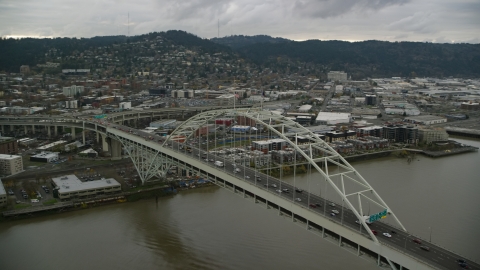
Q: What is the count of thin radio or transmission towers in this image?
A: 2